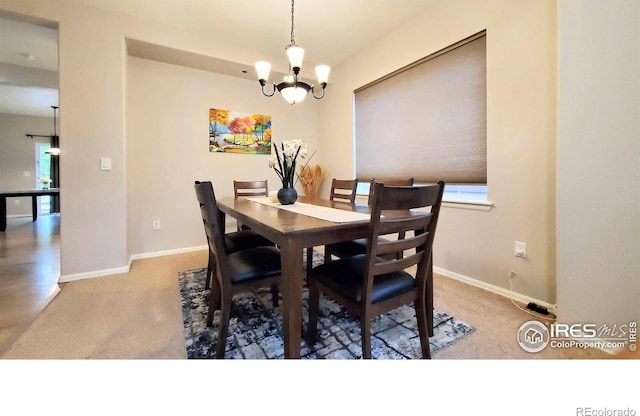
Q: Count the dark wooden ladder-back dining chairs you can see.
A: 6